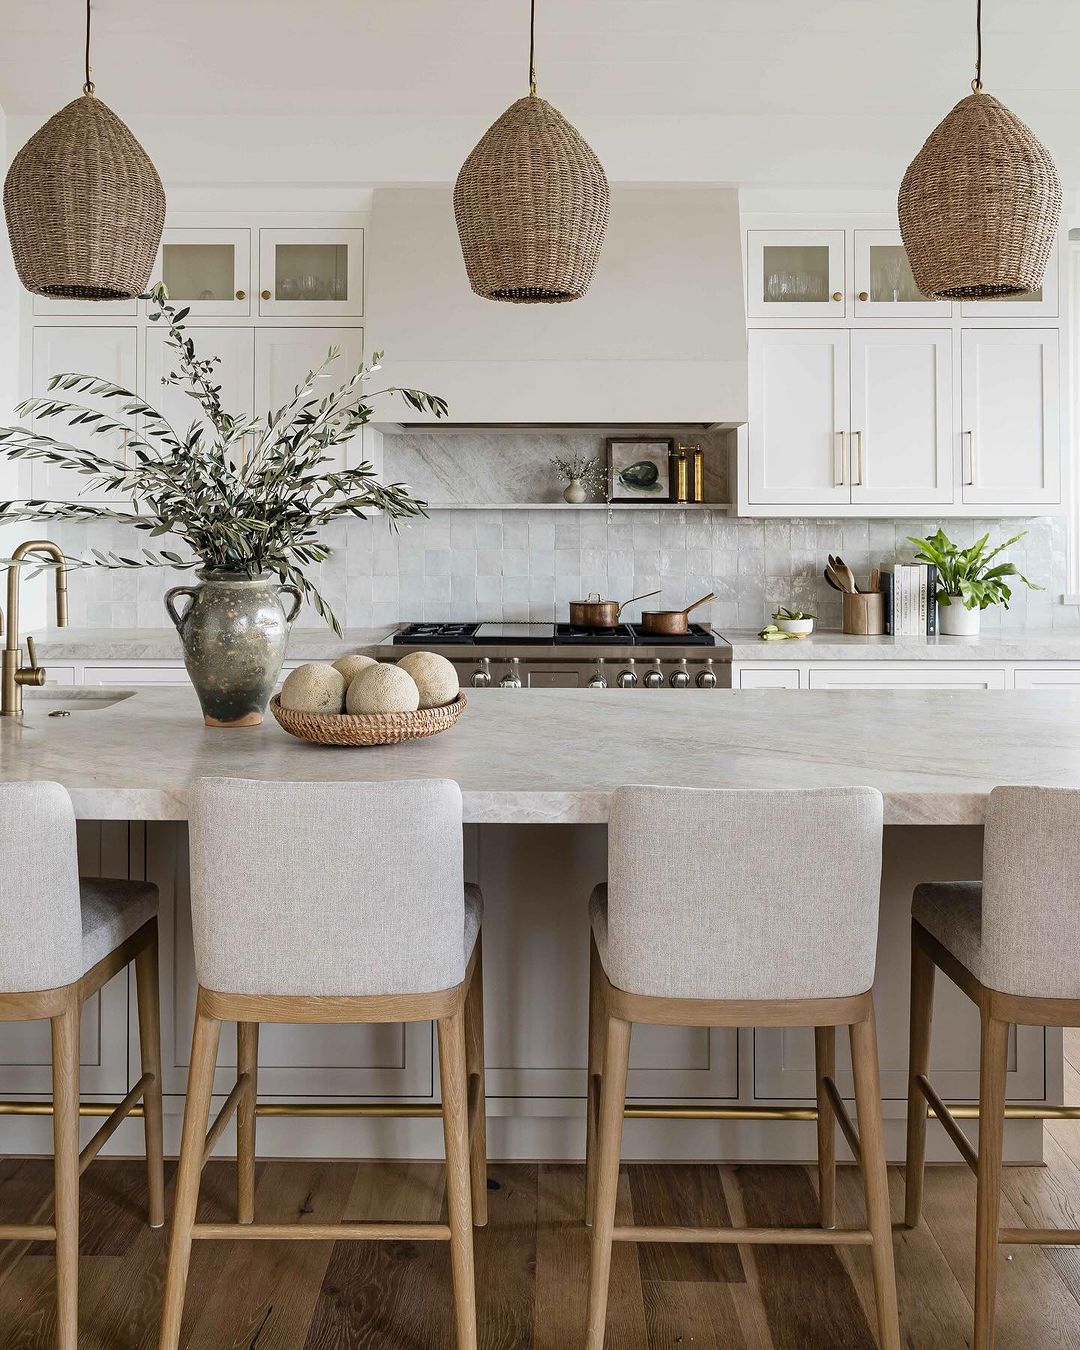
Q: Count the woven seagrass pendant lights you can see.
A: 3